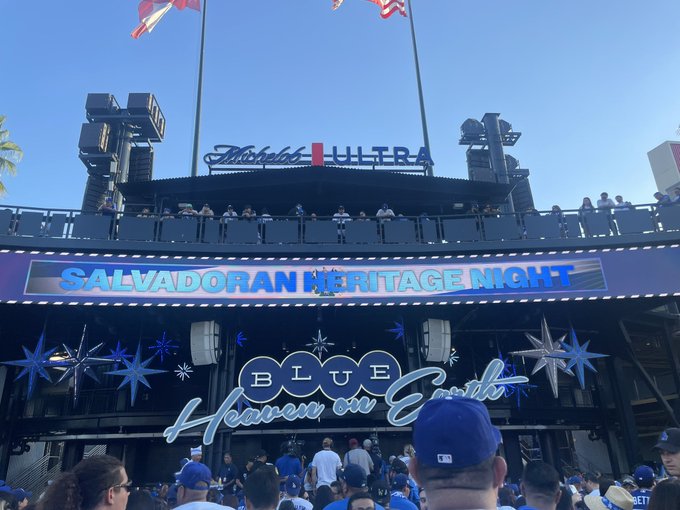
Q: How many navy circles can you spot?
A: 4